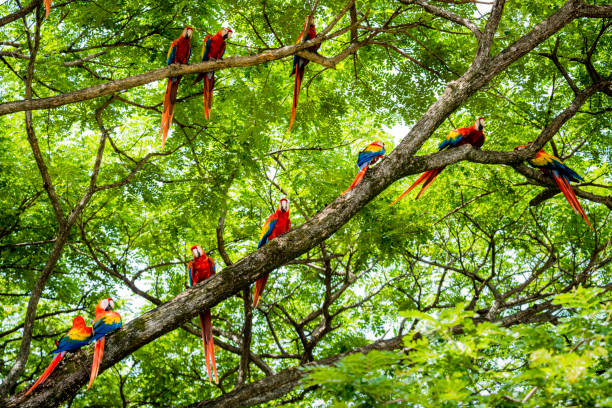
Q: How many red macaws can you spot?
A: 10